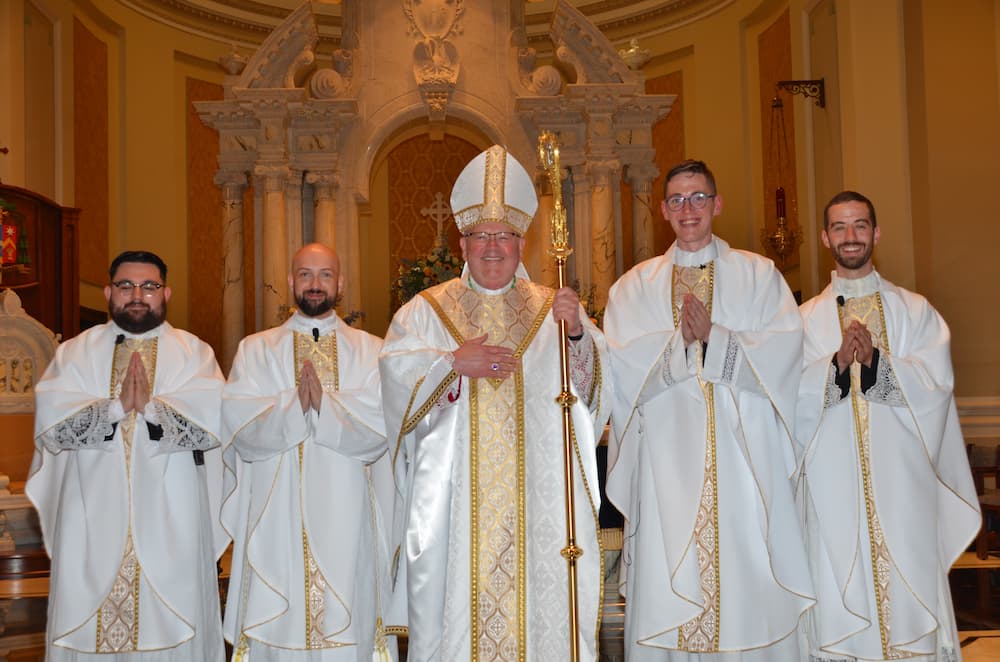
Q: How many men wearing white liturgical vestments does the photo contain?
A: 5